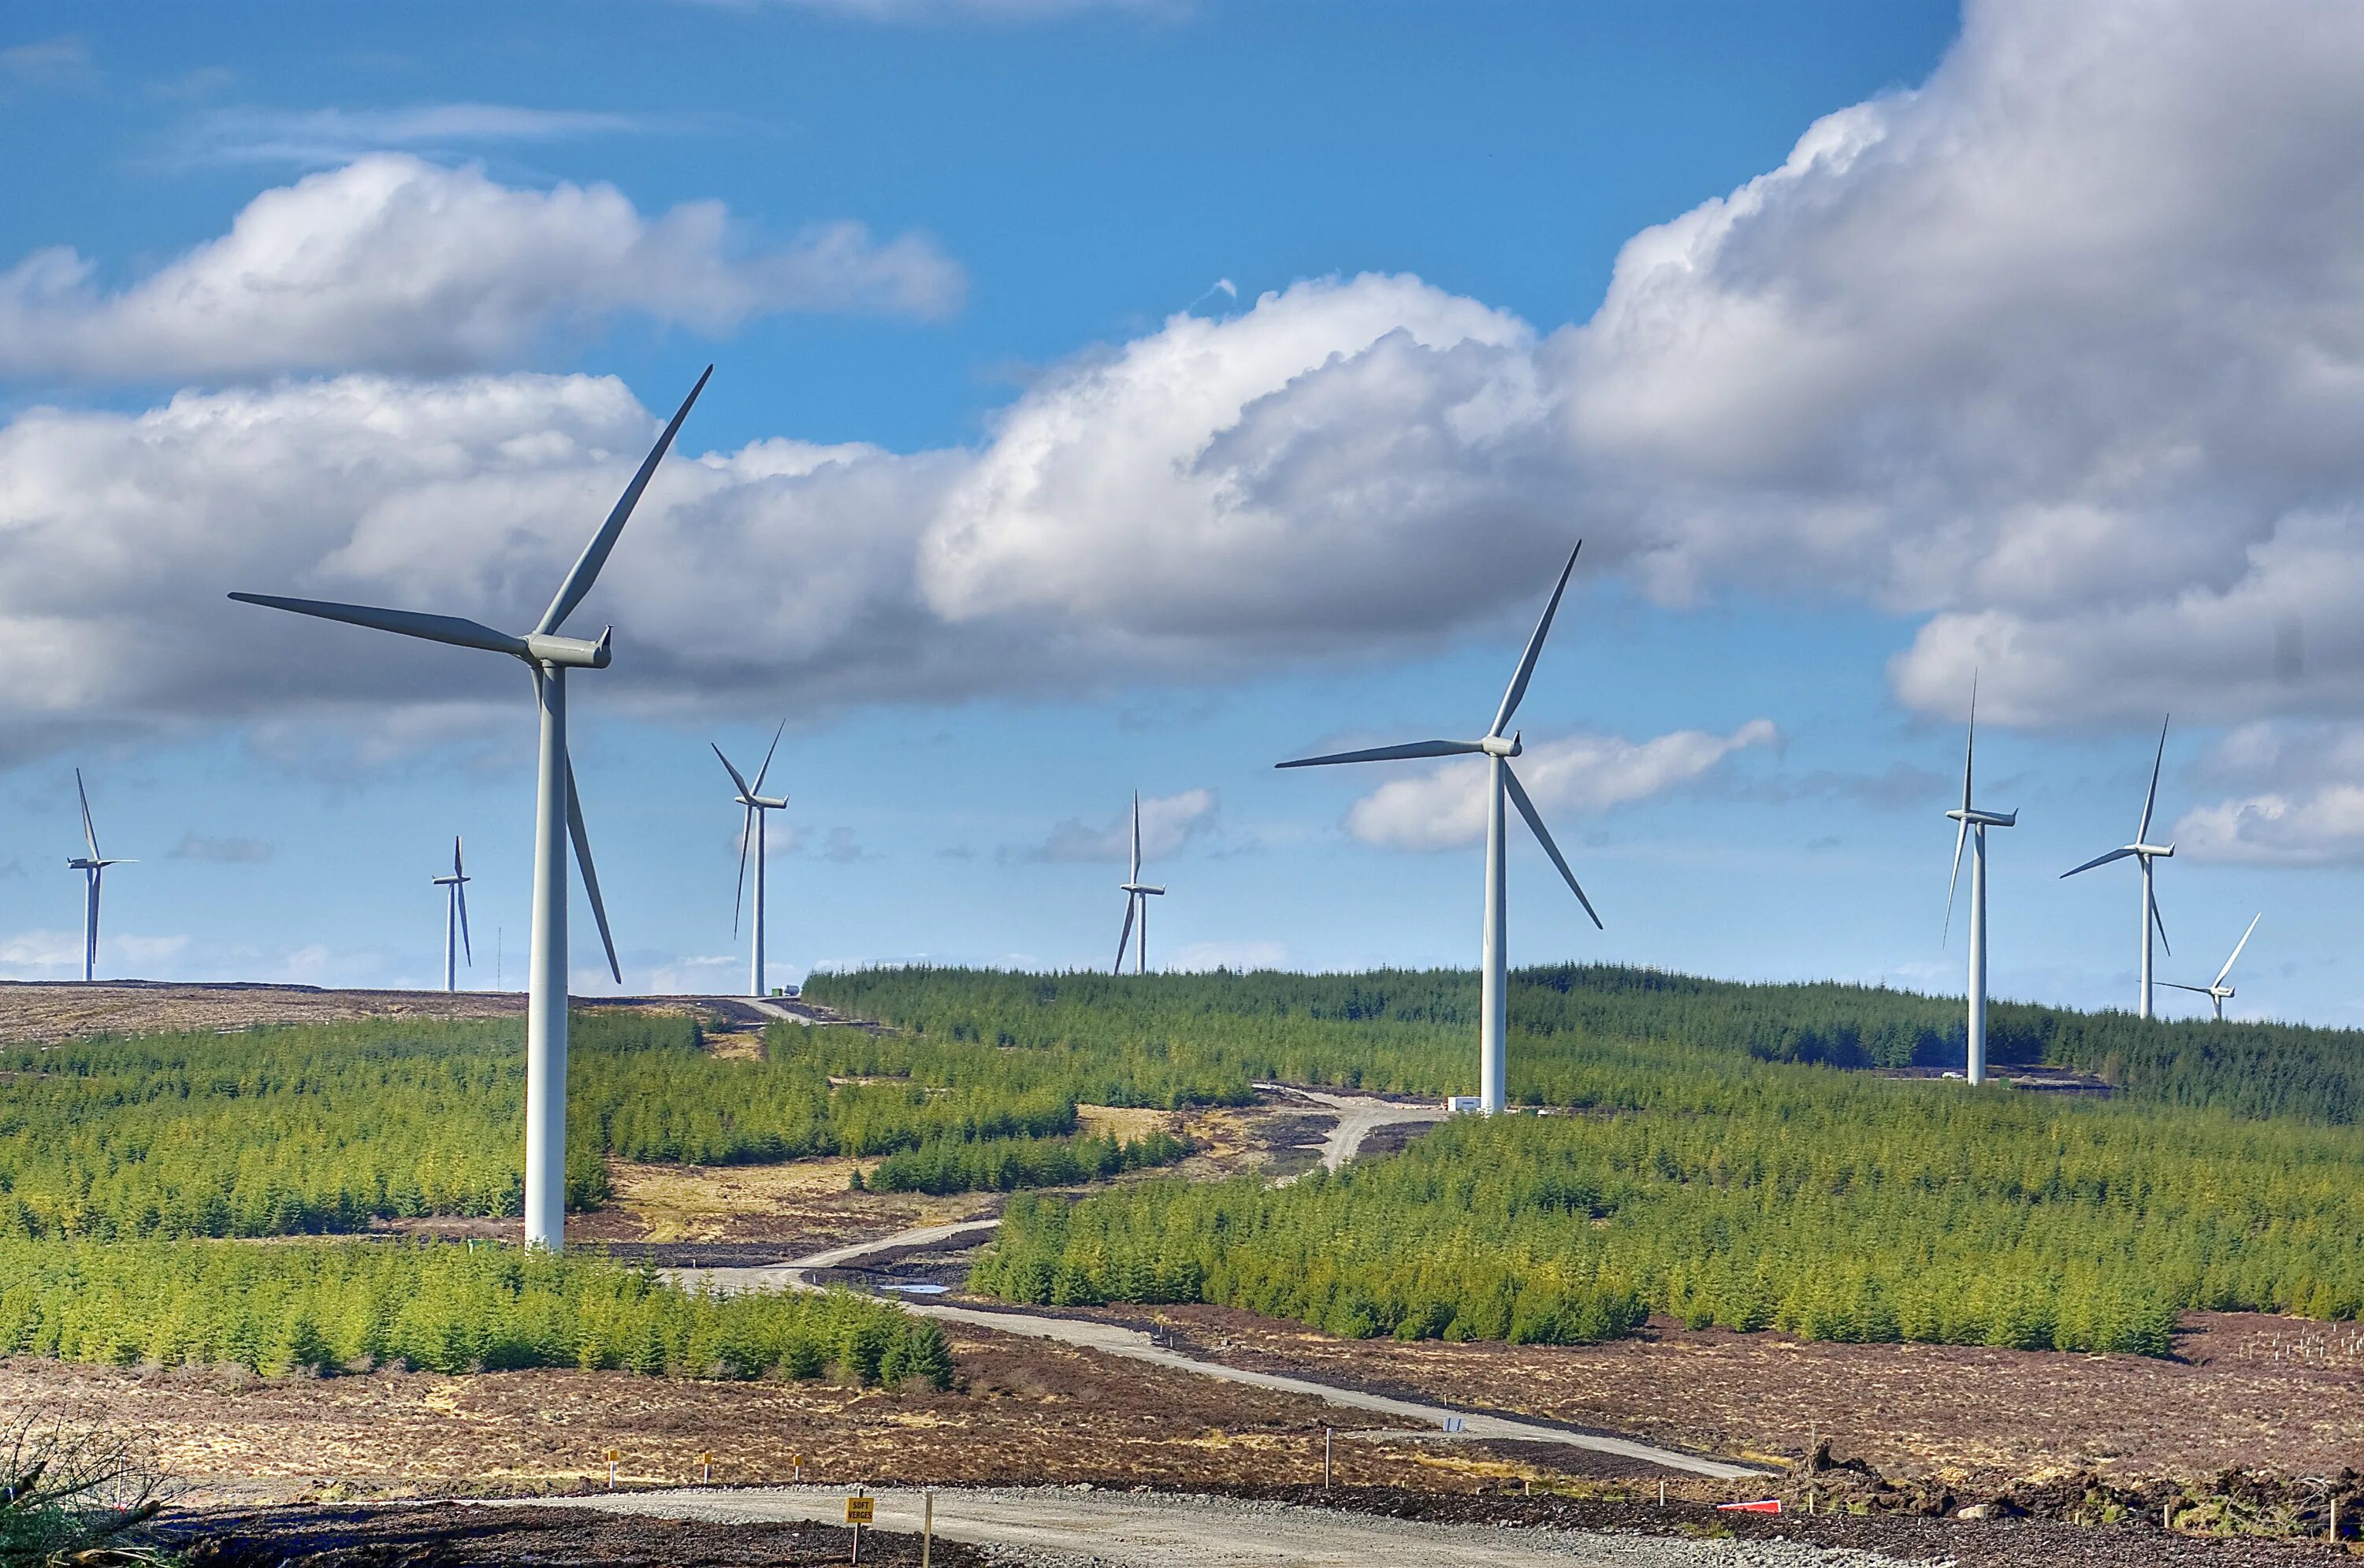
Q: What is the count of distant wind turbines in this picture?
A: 7